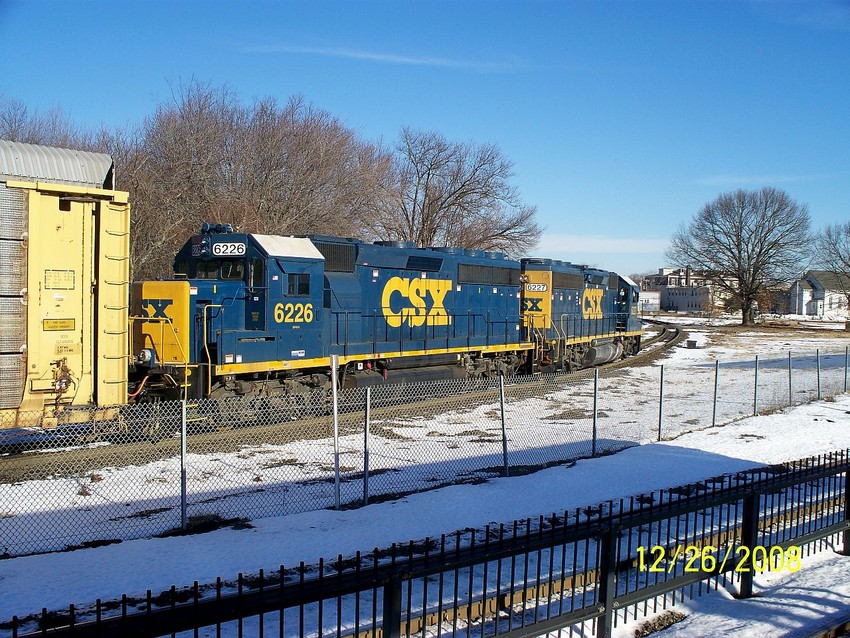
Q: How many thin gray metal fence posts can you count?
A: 11